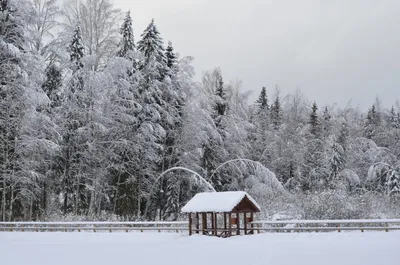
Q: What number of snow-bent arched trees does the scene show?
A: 2